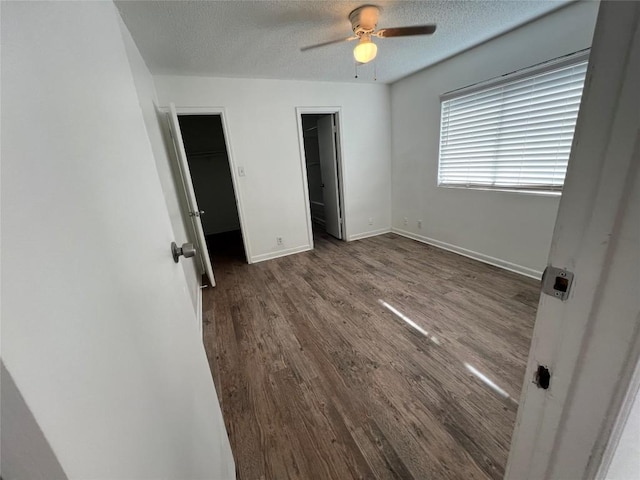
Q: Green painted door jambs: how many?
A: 0